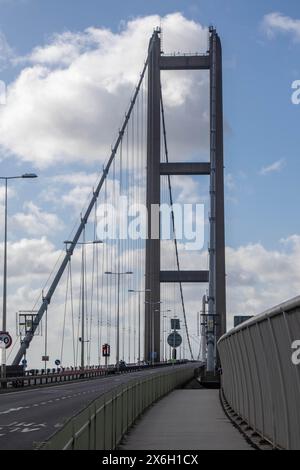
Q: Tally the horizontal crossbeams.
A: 3